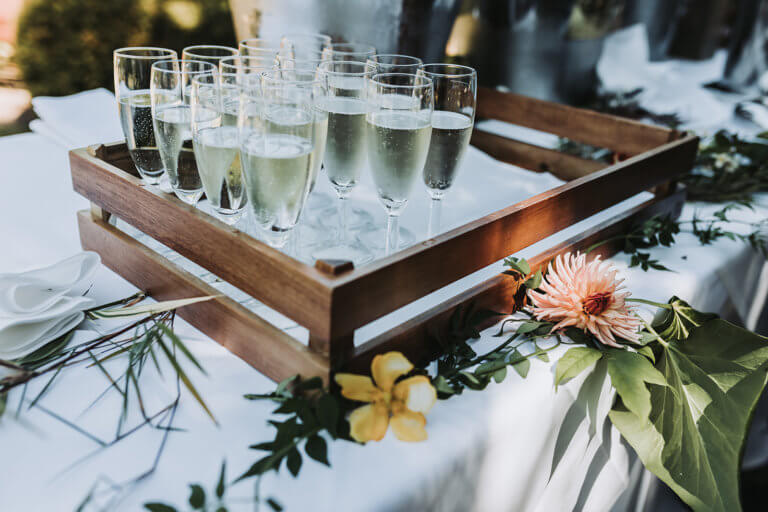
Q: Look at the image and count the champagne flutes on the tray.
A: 15